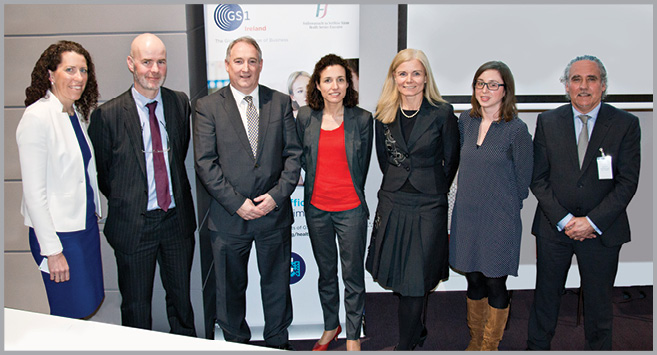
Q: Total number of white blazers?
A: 1